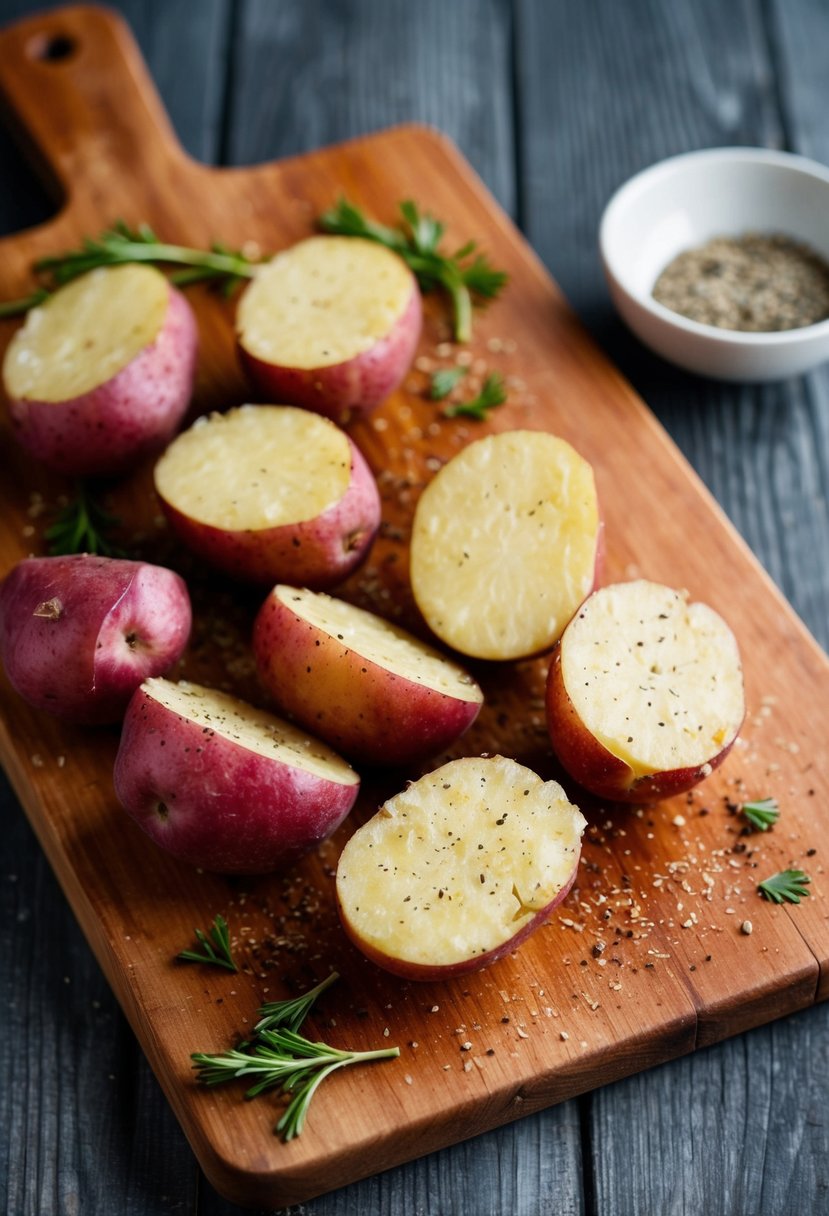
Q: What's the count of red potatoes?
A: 9